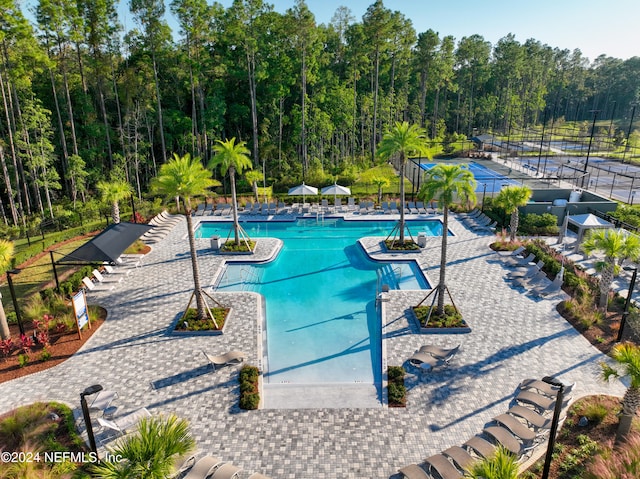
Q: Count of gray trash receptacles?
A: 2